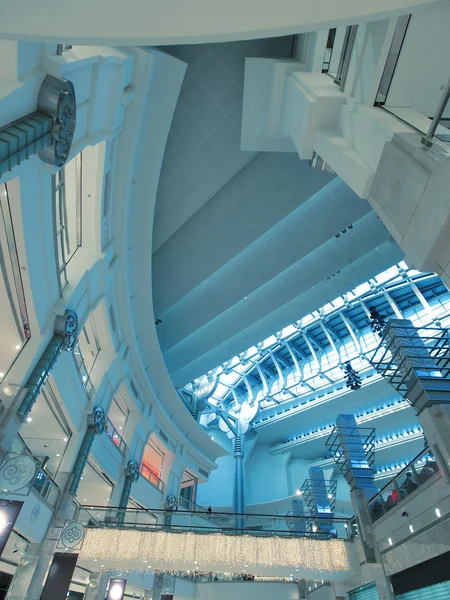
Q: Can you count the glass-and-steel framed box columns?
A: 4